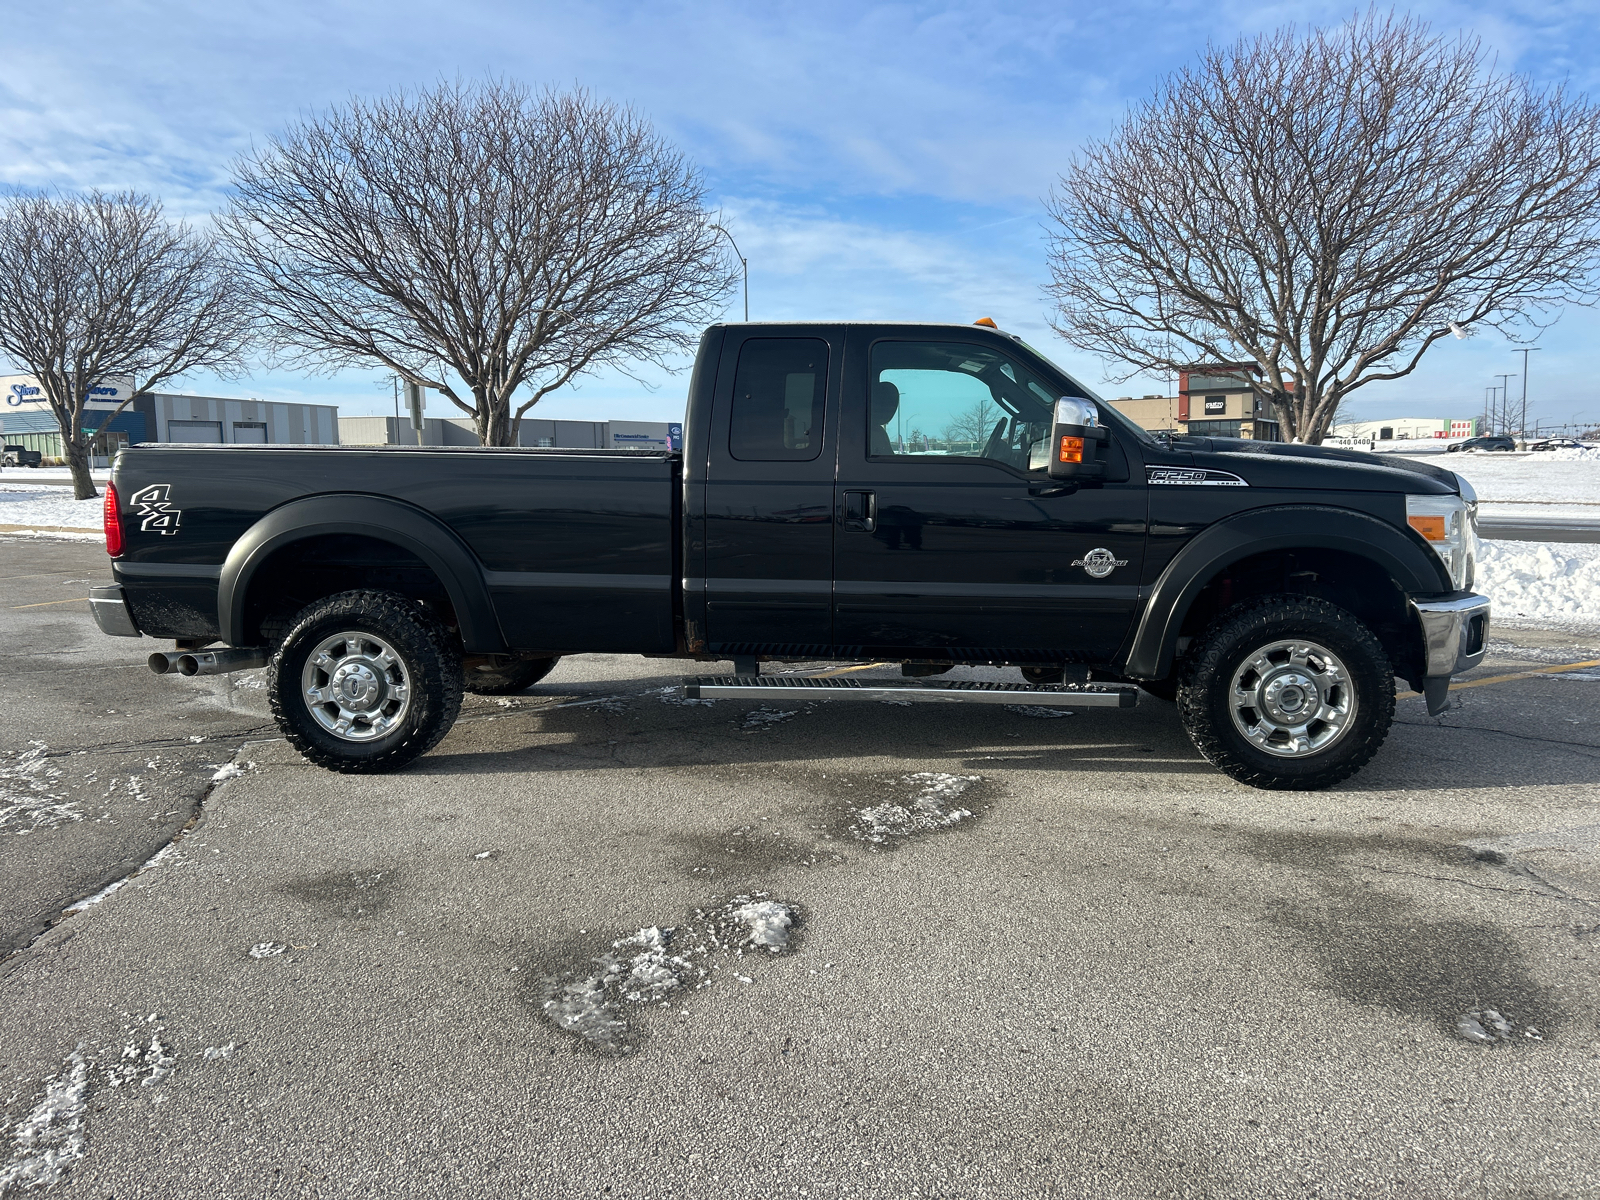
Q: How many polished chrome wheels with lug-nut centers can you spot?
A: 2